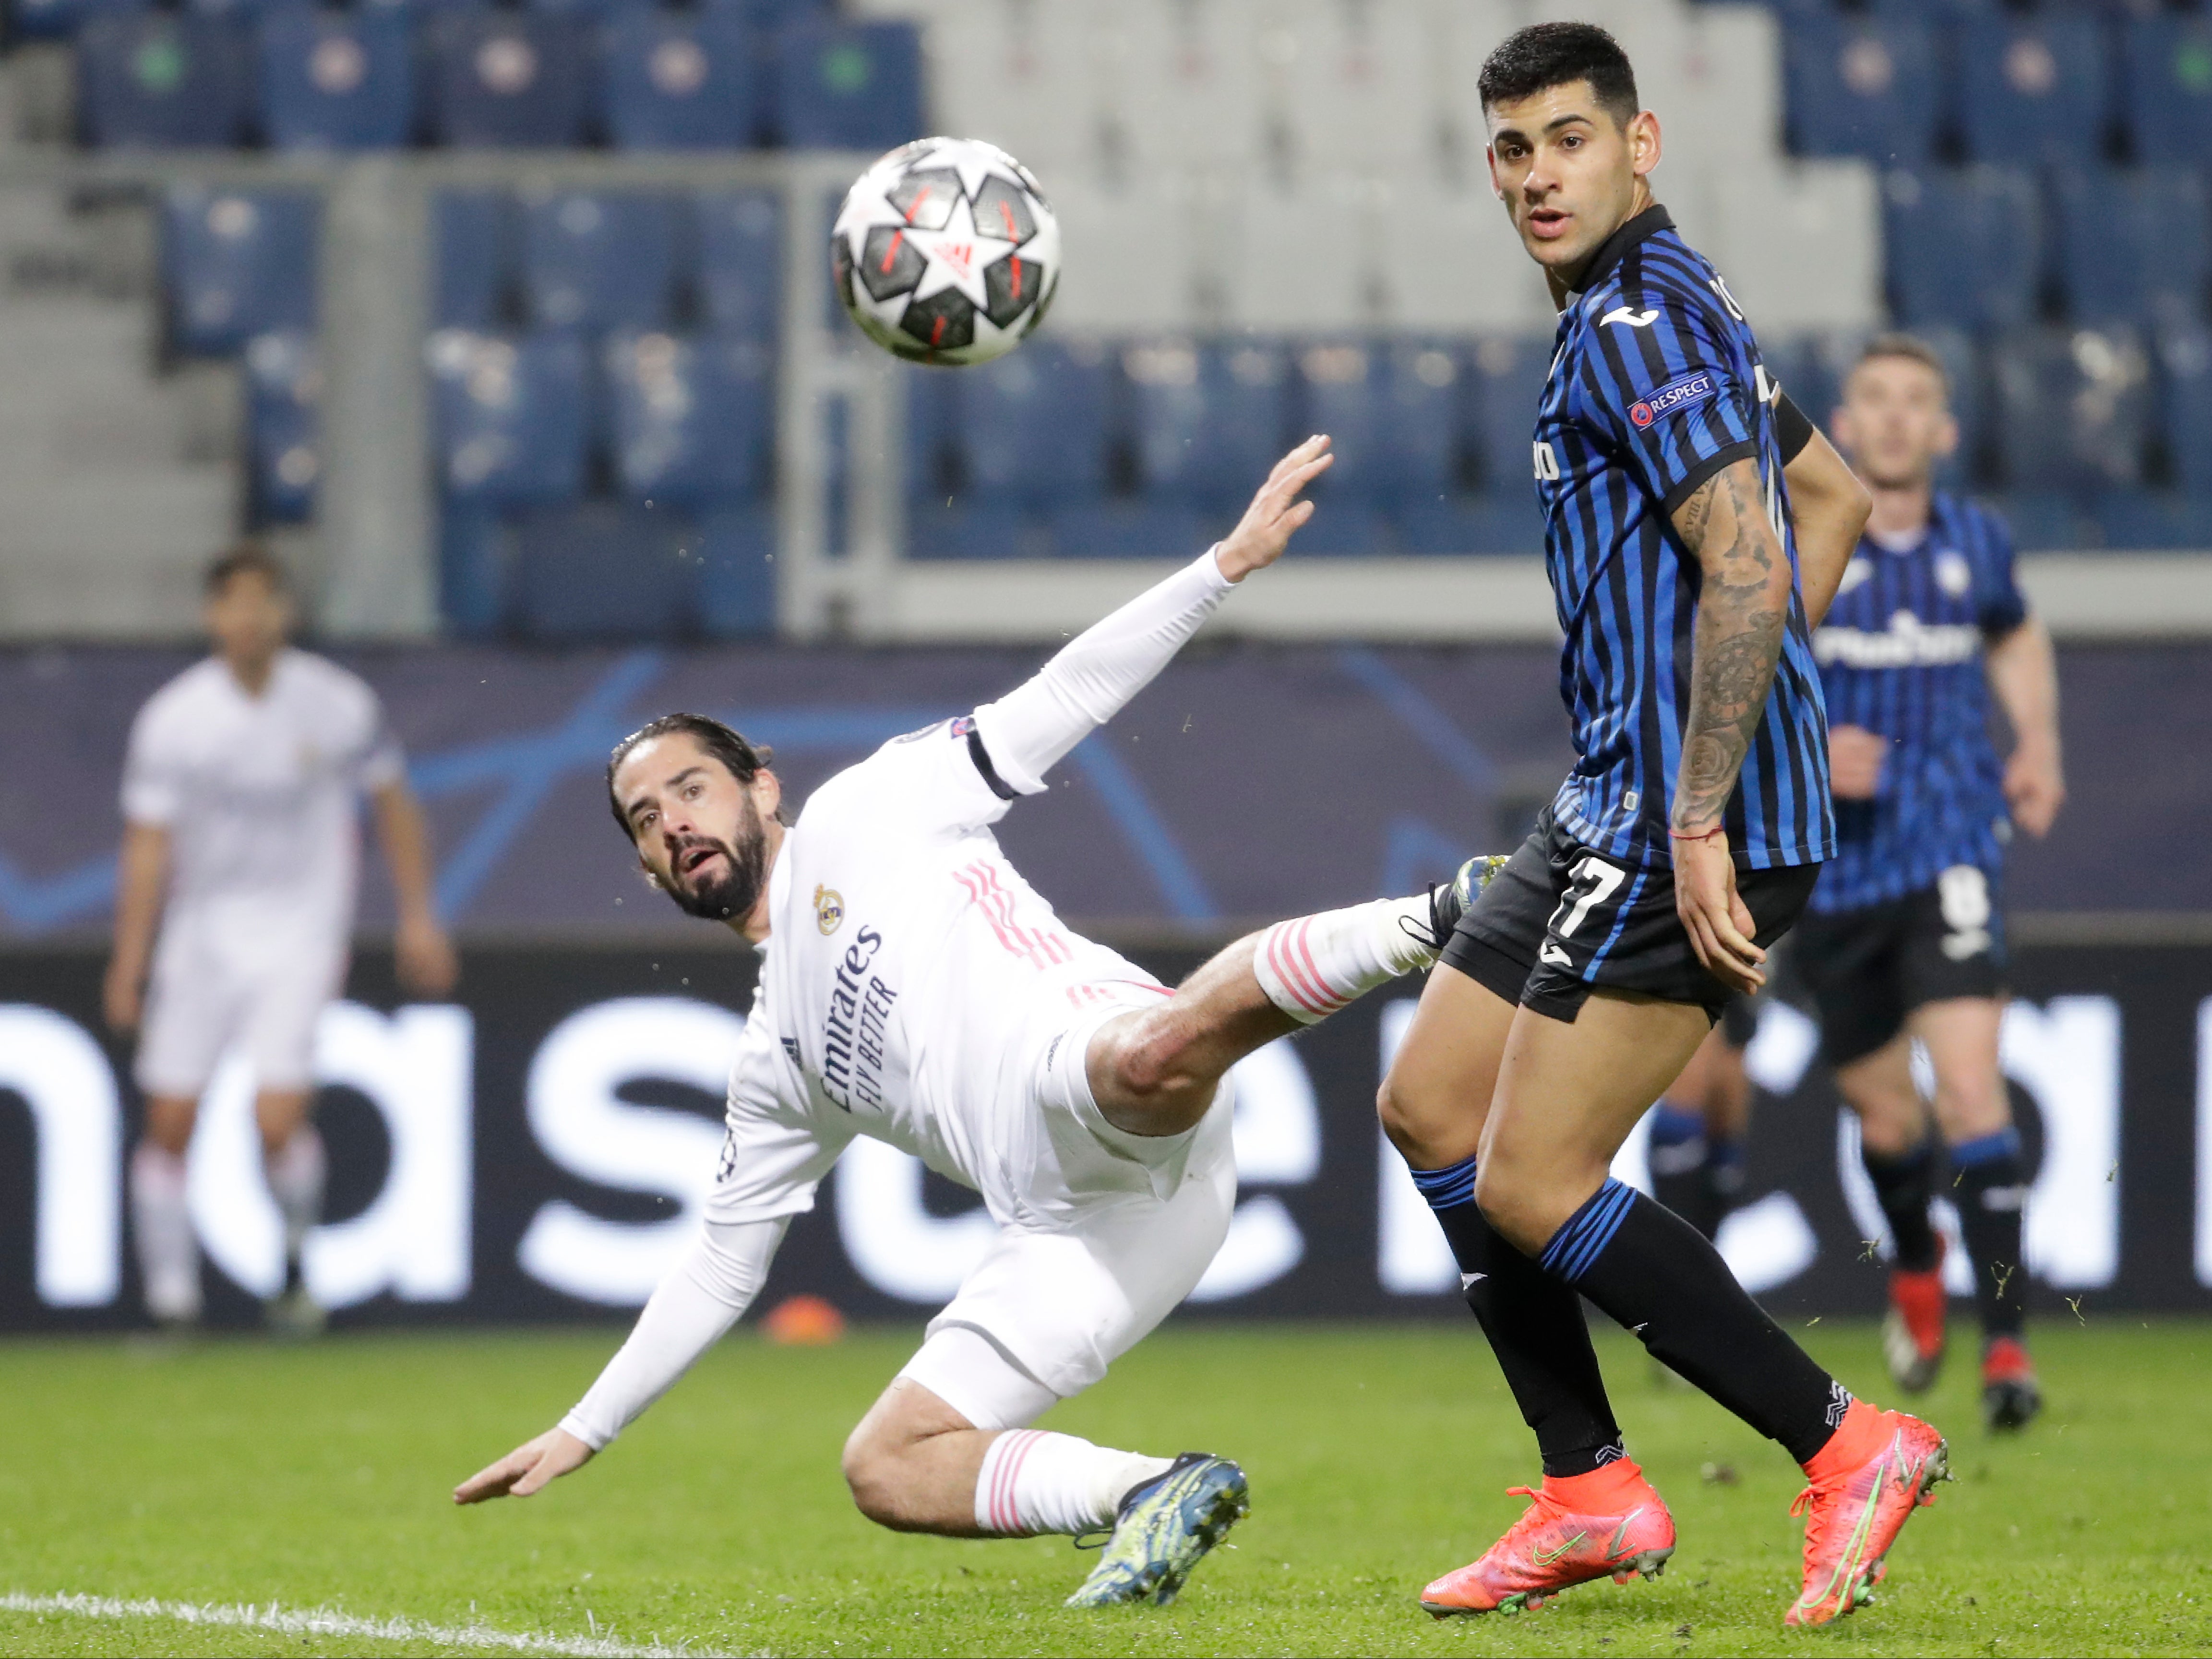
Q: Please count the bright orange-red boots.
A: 2